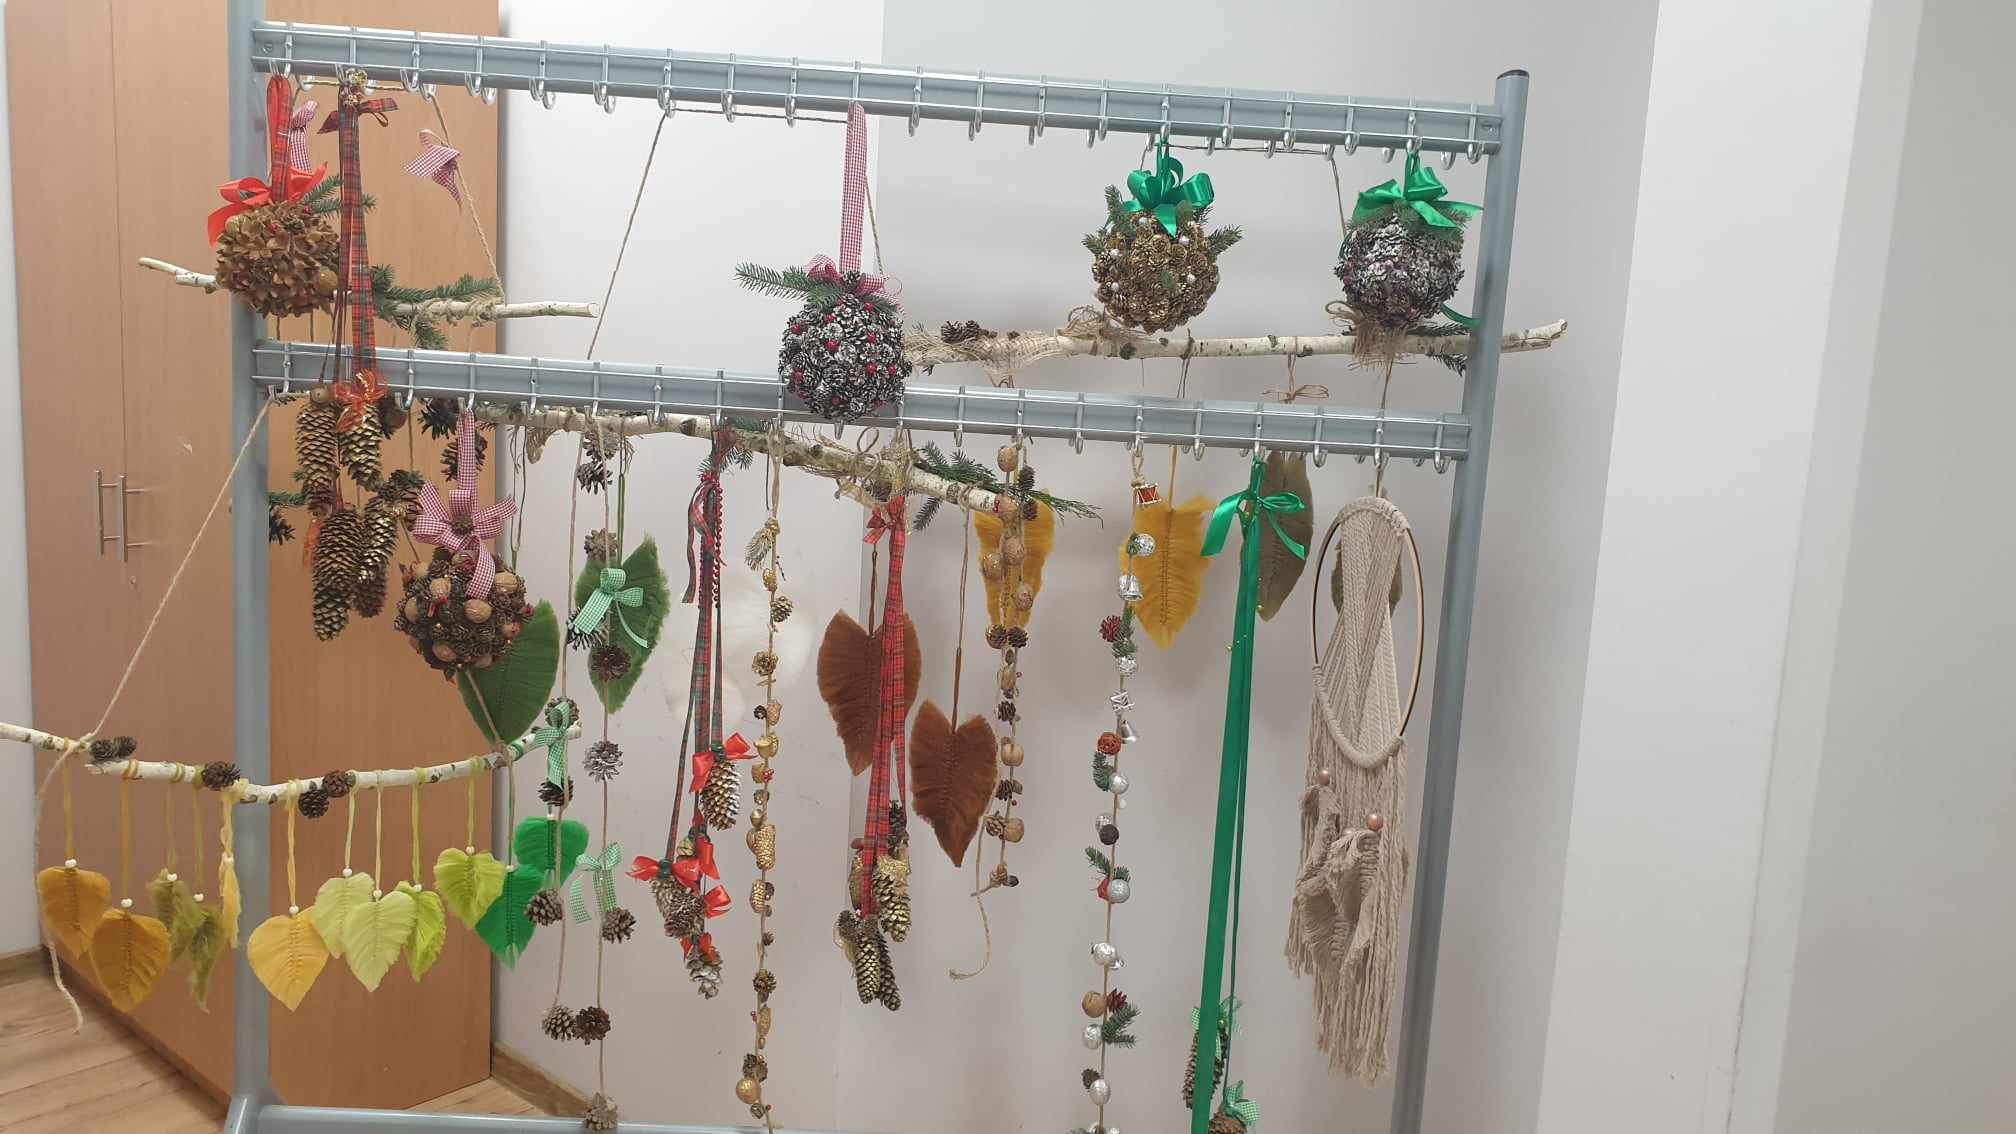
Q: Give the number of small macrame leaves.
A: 12